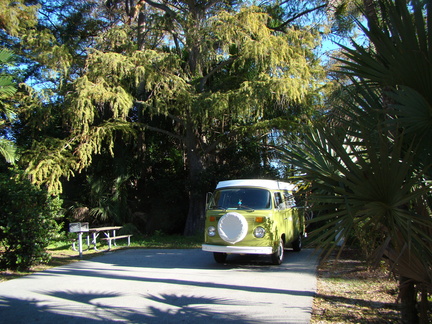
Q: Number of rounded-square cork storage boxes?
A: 0